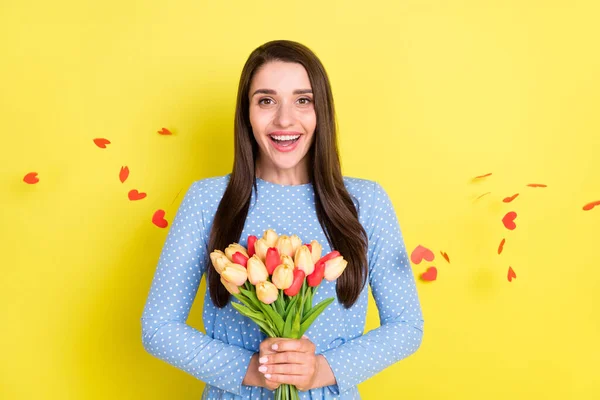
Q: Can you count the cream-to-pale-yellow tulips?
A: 15